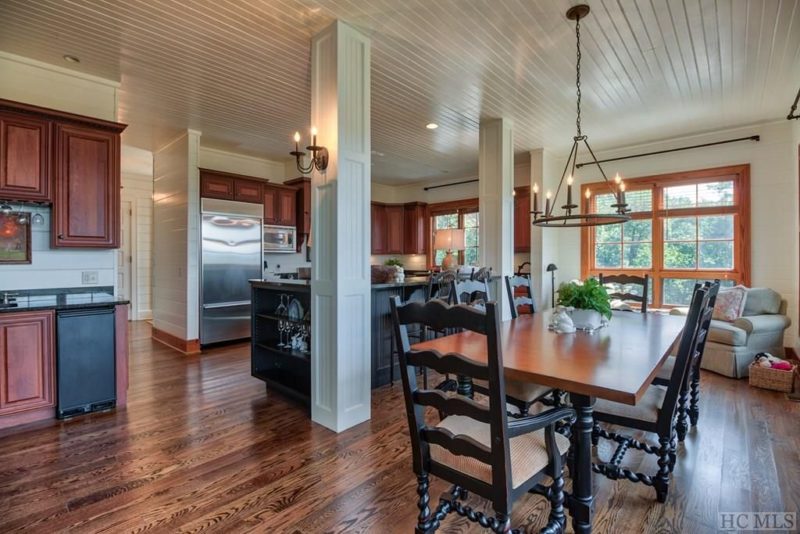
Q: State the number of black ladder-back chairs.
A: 6